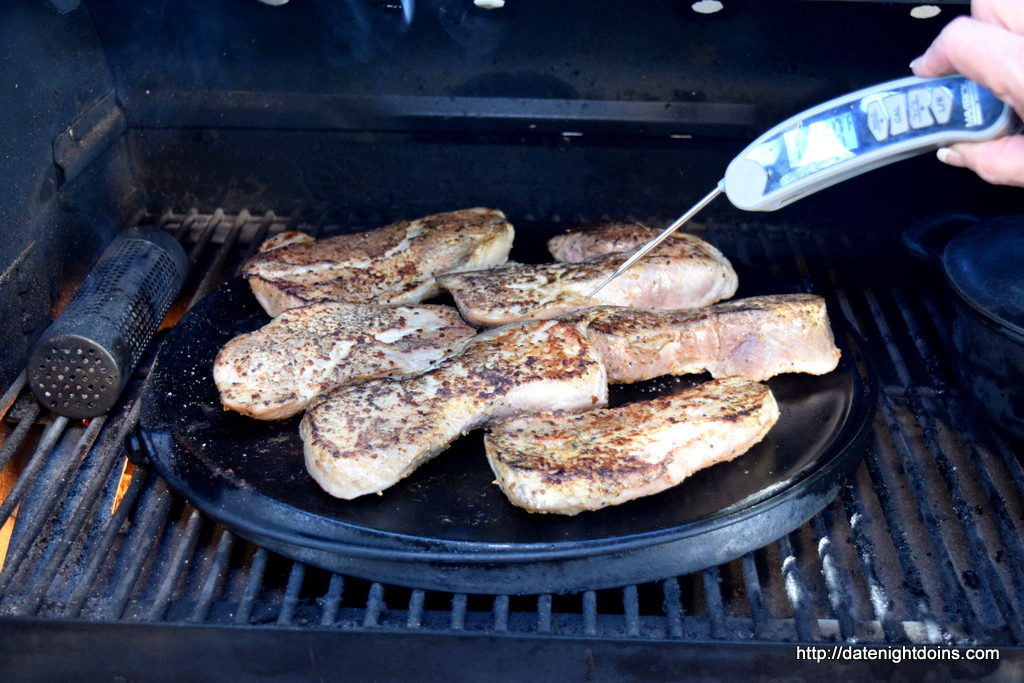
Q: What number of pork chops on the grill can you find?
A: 7